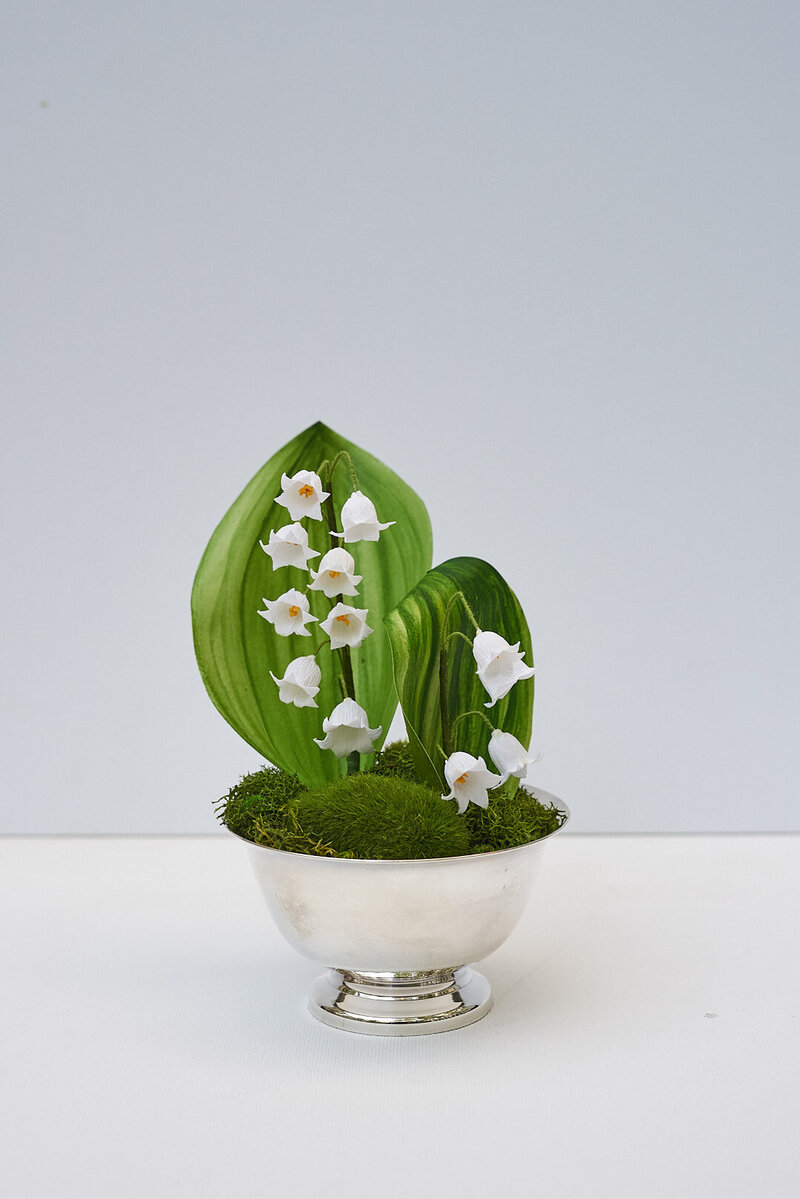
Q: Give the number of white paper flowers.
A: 11